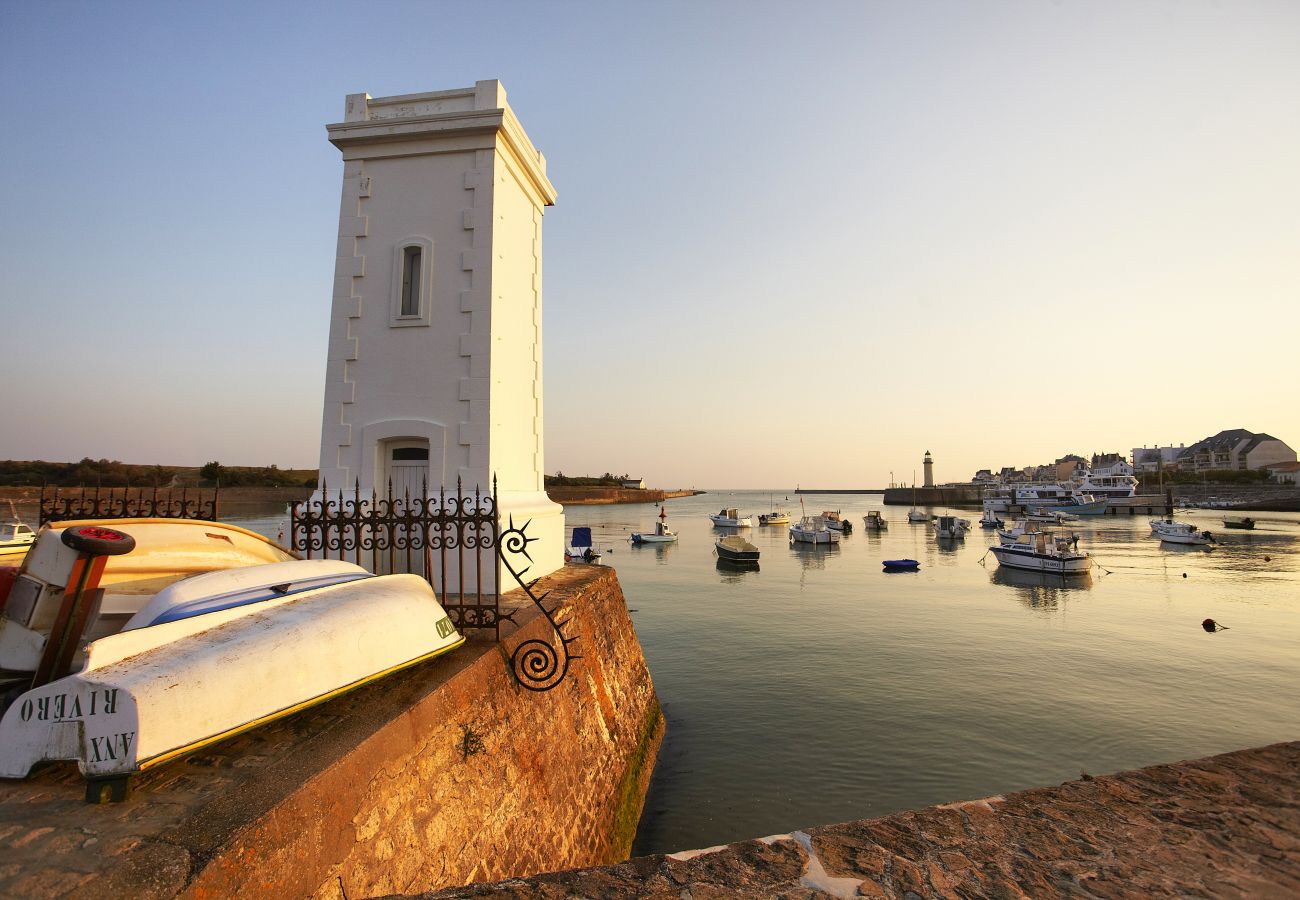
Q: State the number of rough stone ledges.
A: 2